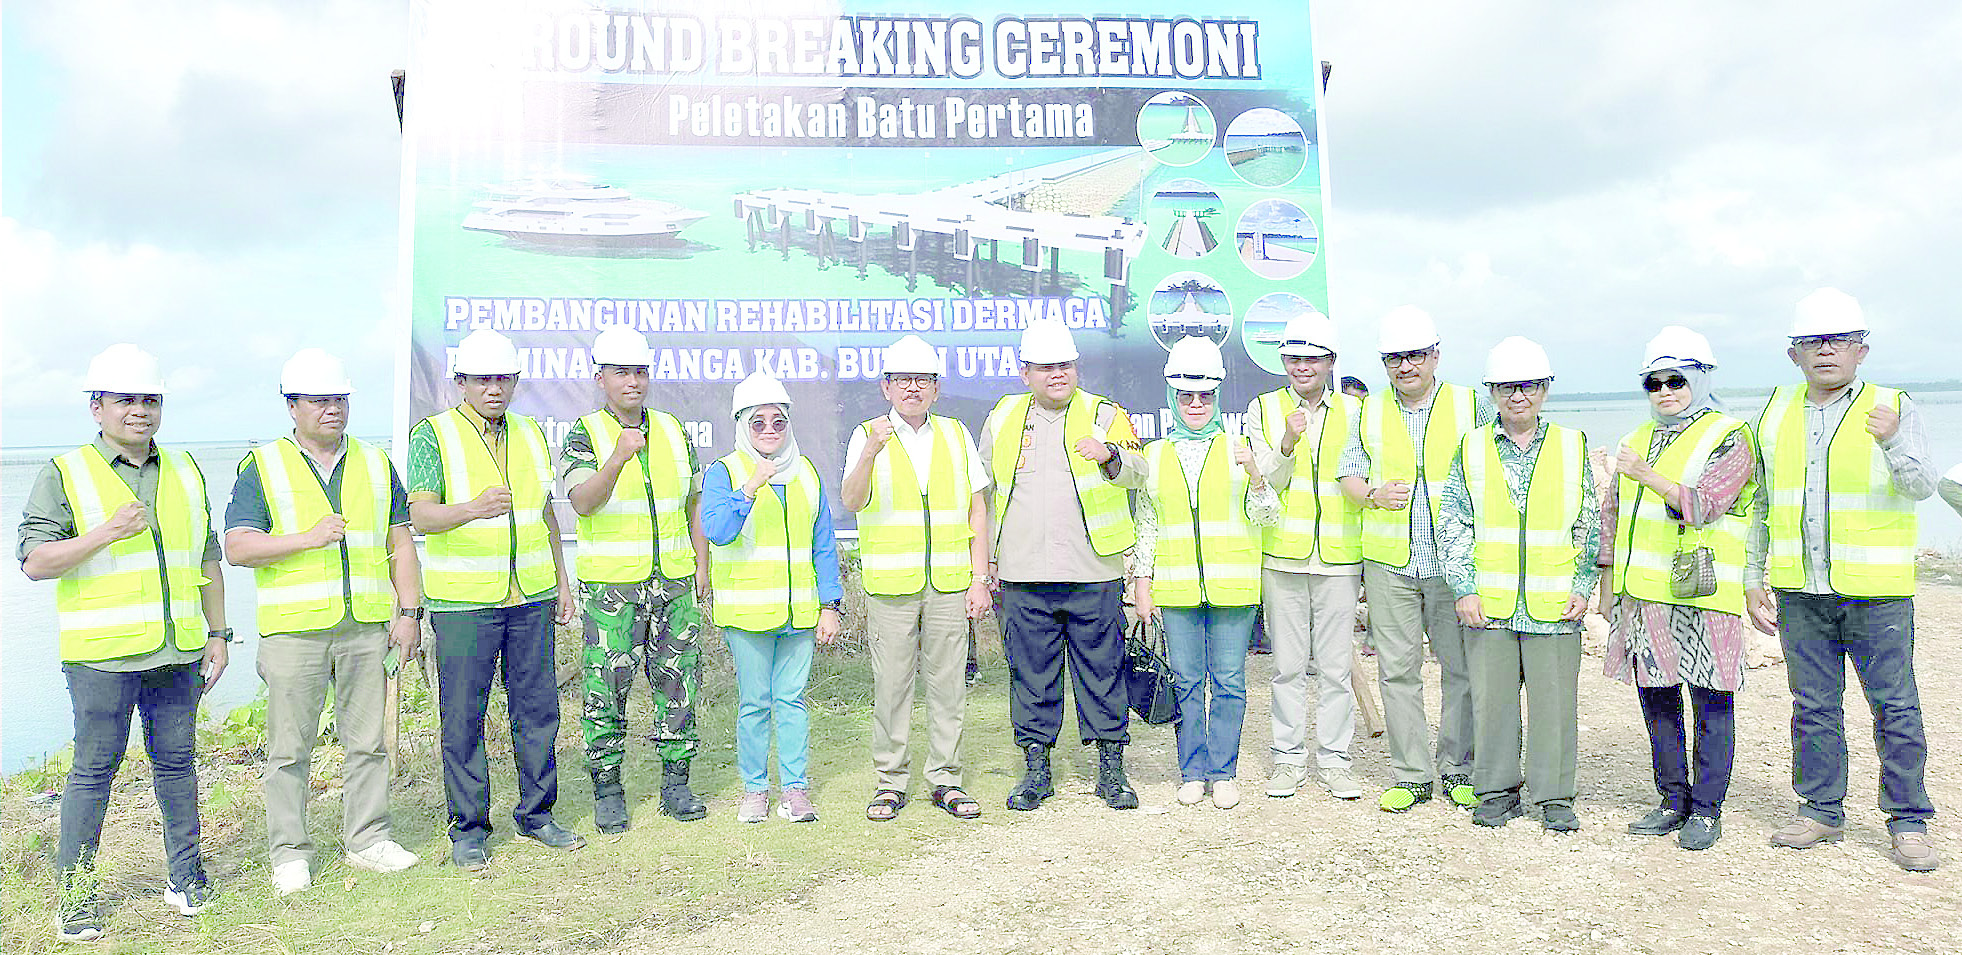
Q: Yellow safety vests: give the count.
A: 13